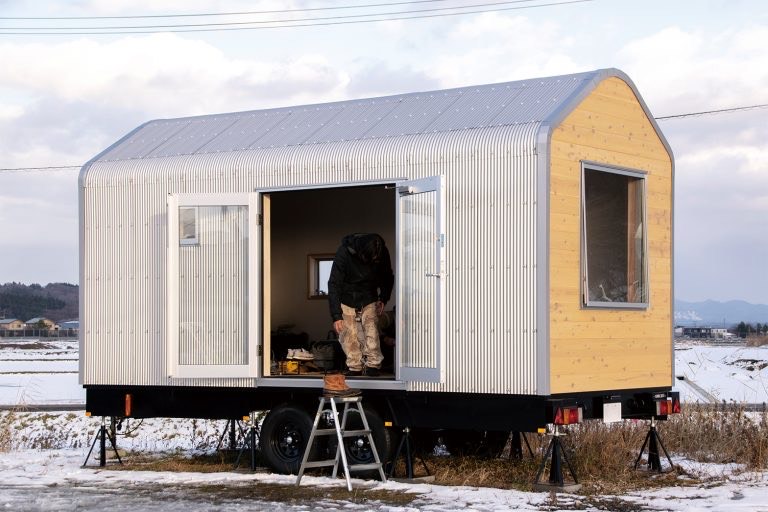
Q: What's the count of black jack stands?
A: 7